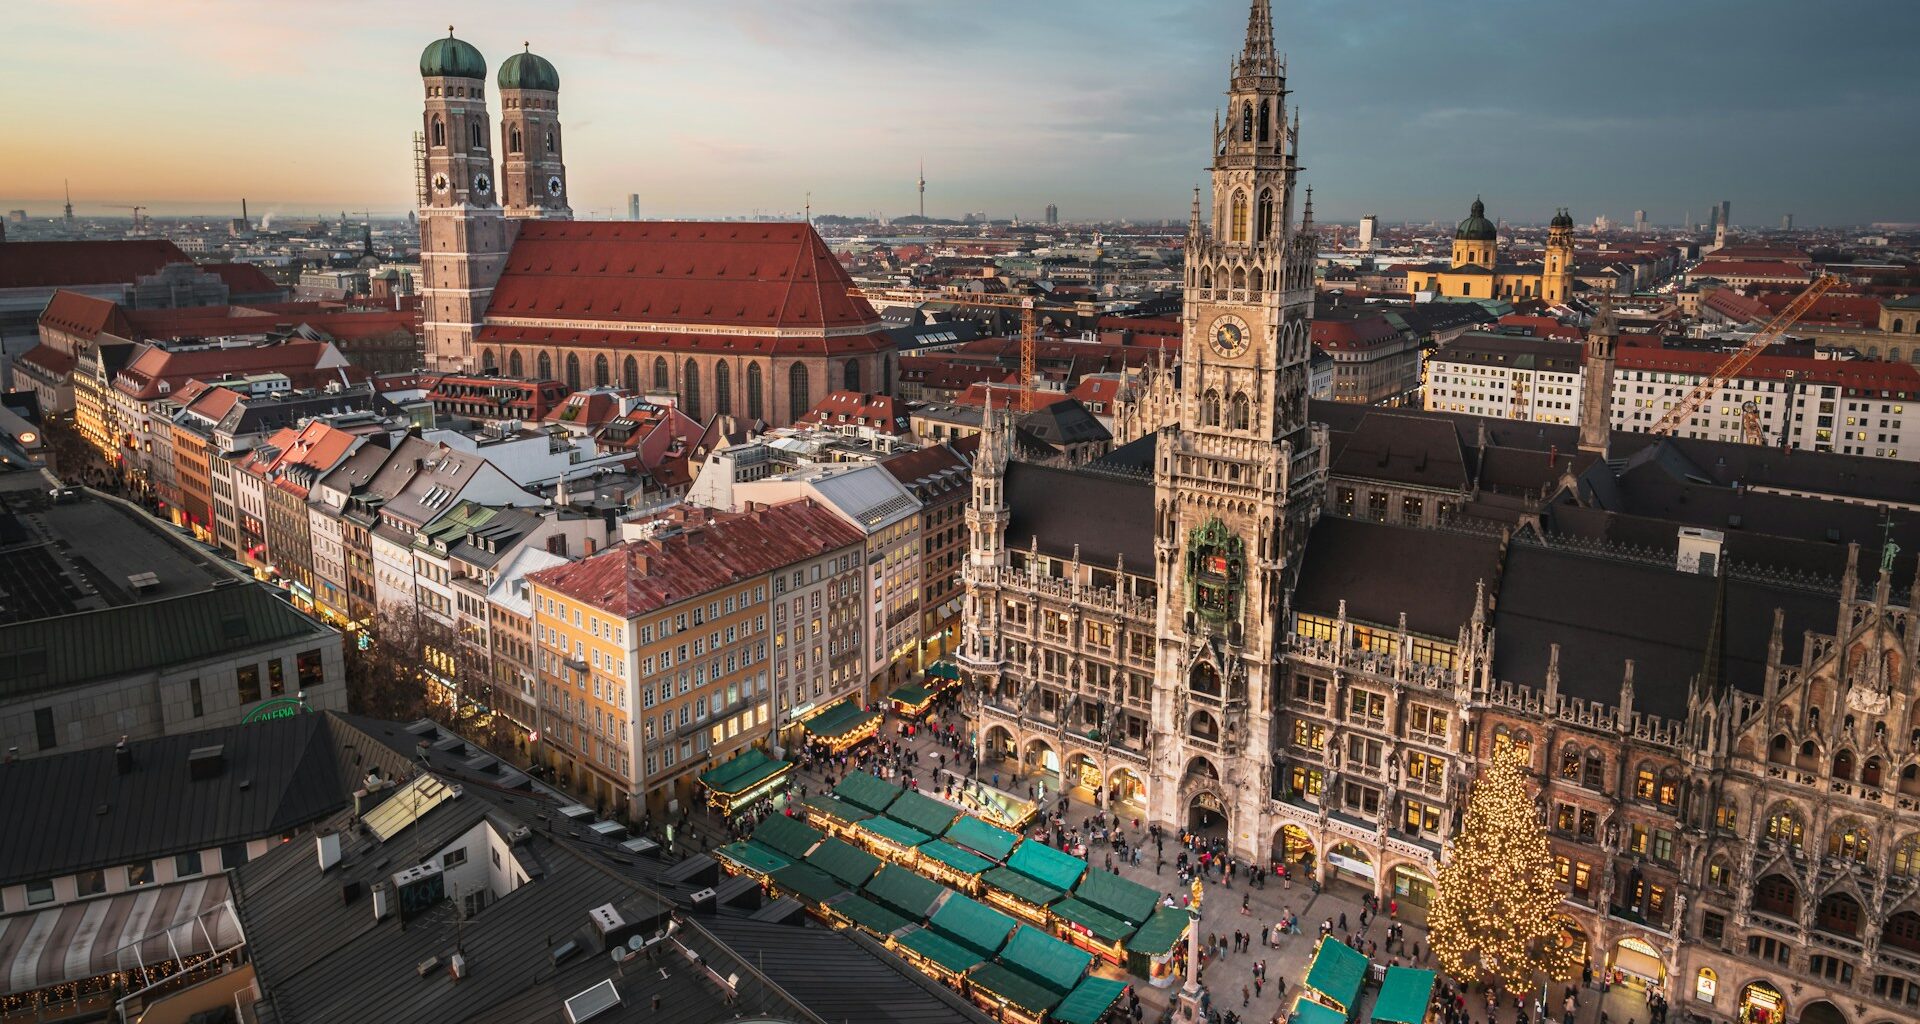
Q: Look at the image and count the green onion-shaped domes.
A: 2